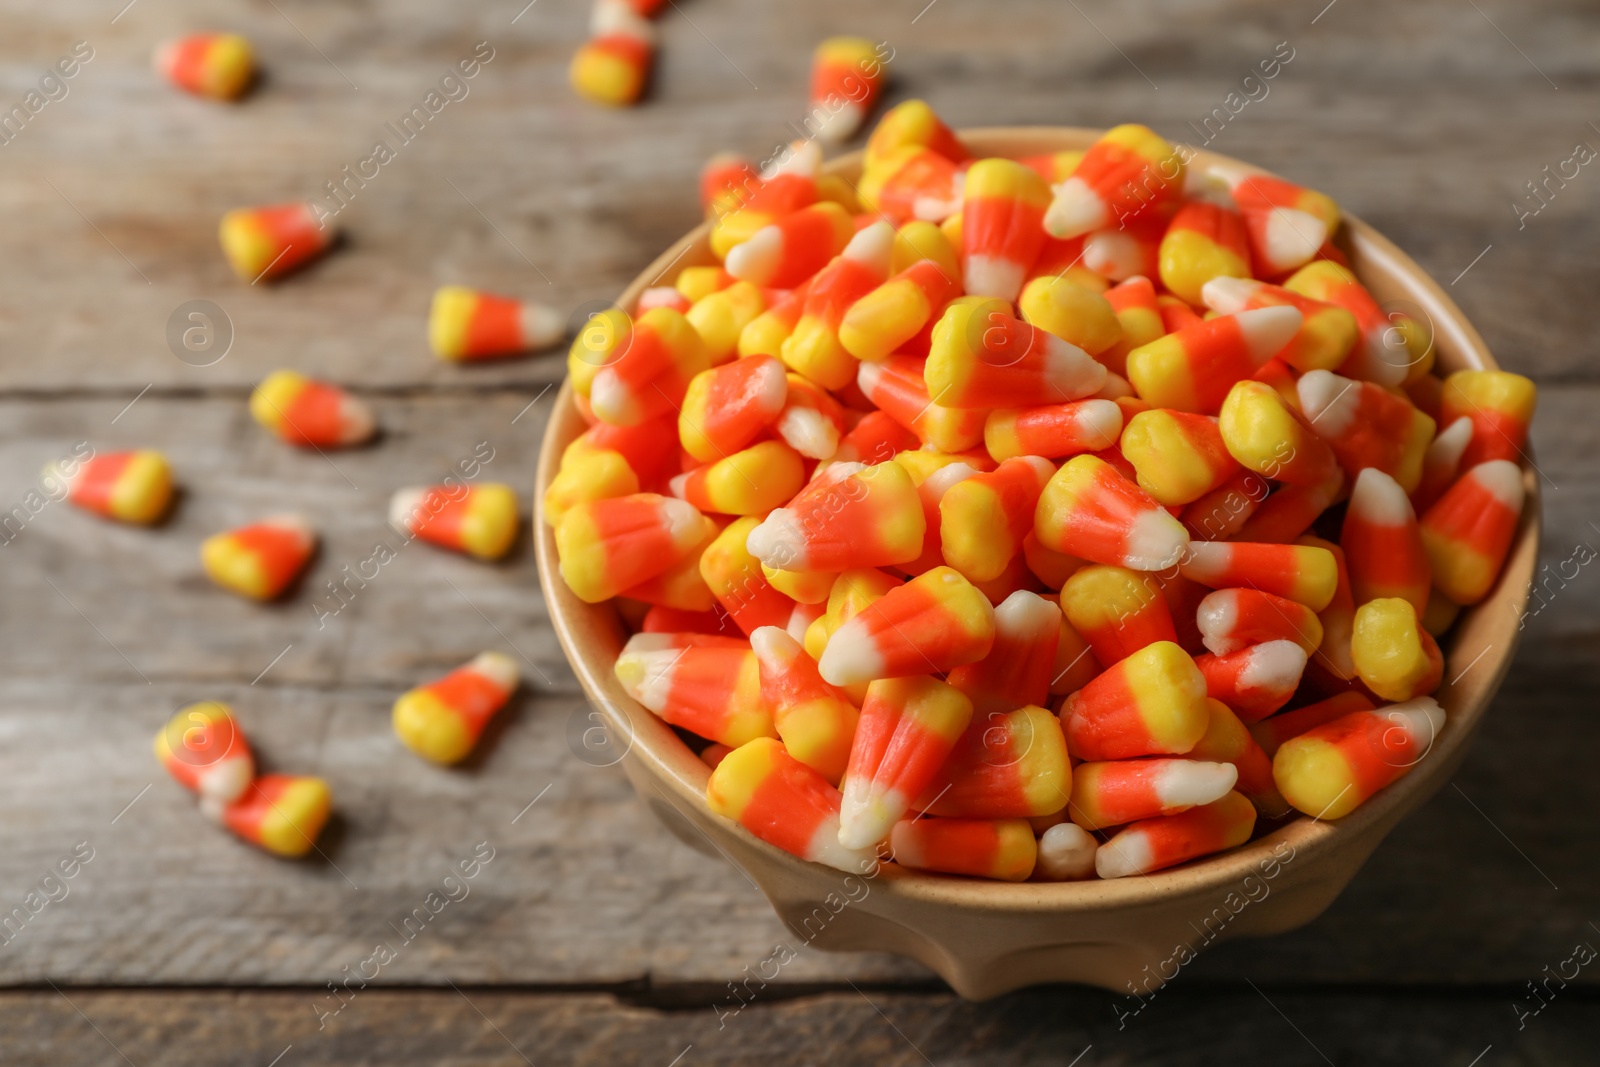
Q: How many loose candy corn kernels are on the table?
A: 13